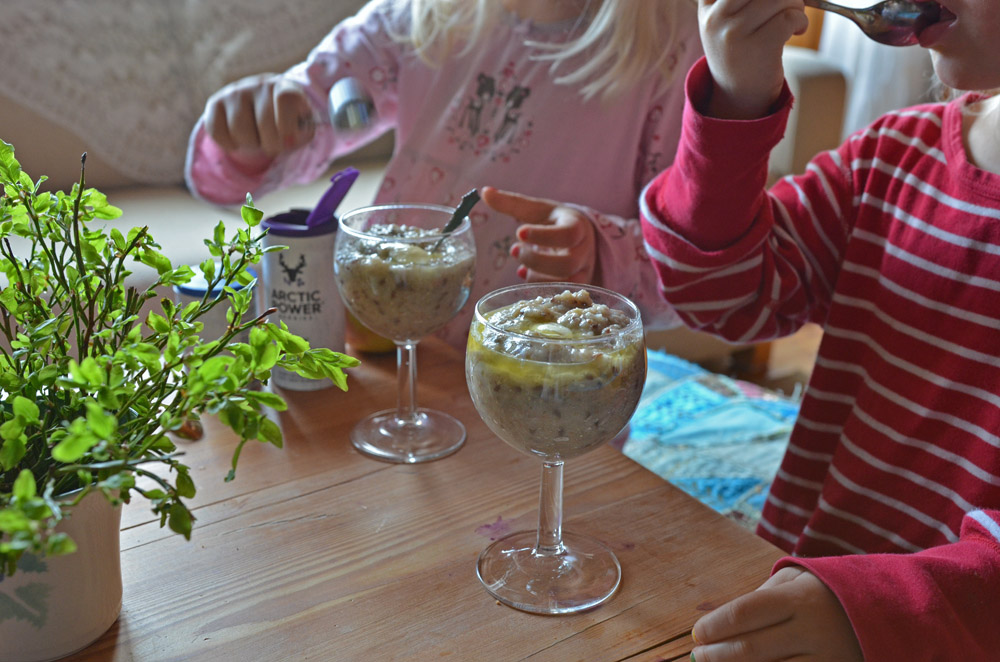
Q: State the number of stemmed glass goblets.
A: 2